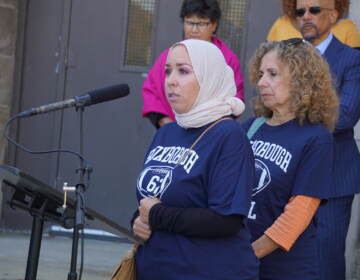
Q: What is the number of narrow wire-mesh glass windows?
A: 2